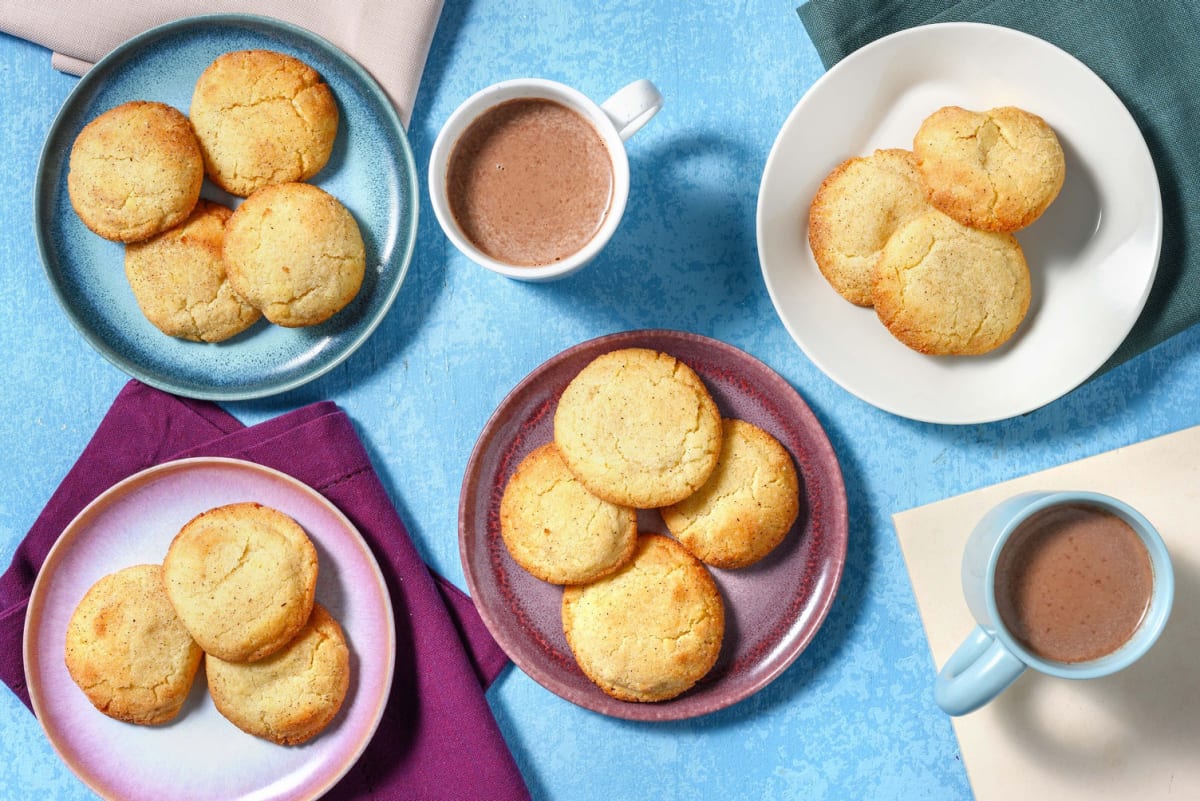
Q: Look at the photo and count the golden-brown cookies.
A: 14